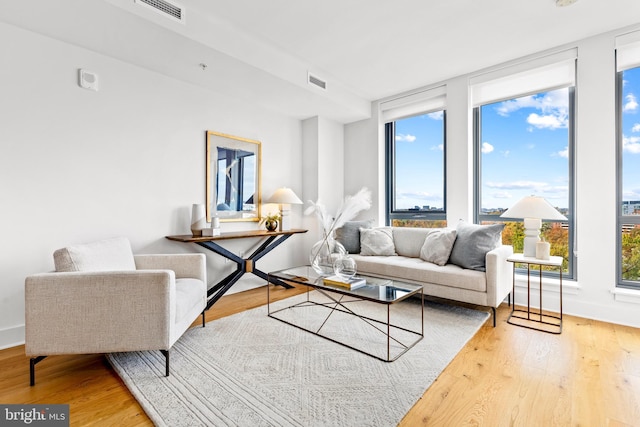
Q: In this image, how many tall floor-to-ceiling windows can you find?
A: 3